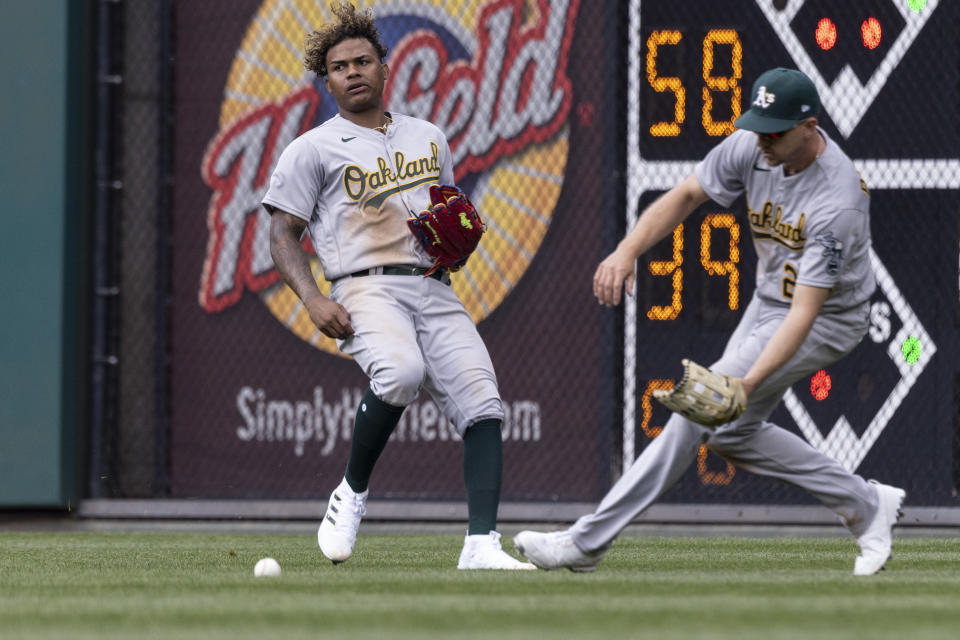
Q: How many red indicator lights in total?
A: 3